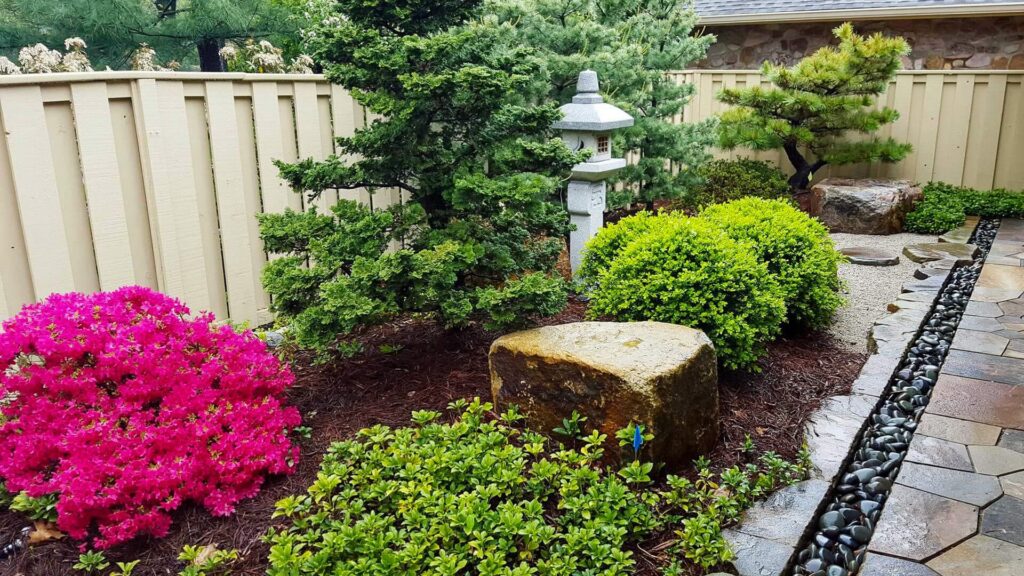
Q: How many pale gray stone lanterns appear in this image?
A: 1